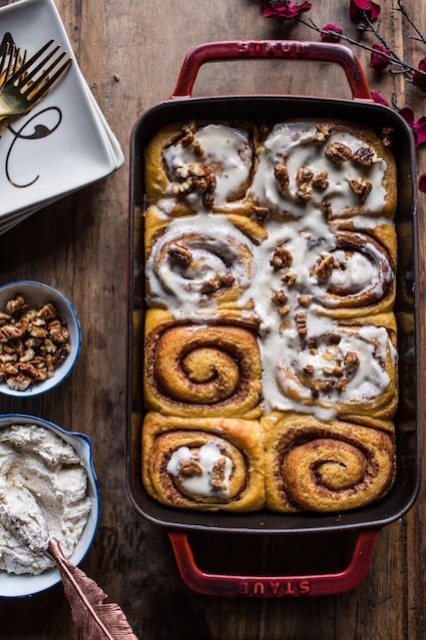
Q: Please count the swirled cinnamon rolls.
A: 8